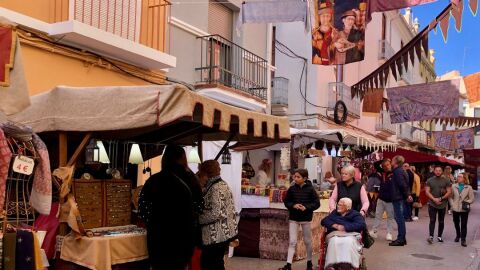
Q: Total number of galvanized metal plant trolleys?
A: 0